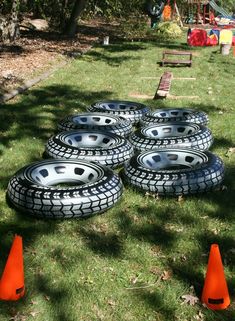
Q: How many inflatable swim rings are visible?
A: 7